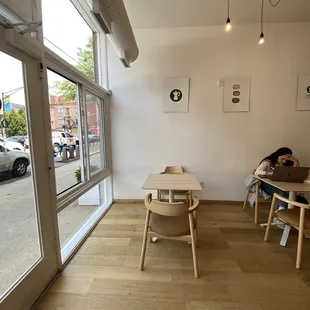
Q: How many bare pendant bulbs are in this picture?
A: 2